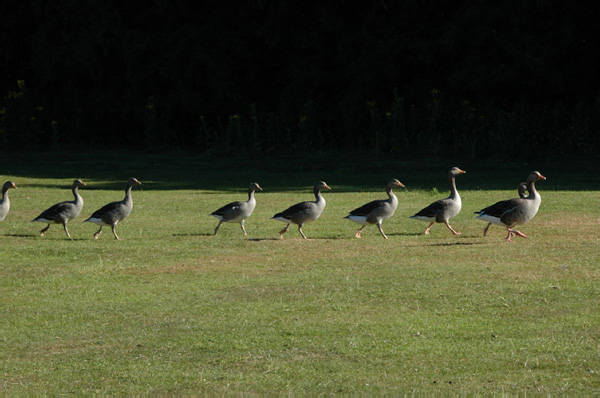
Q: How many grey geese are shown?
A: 9